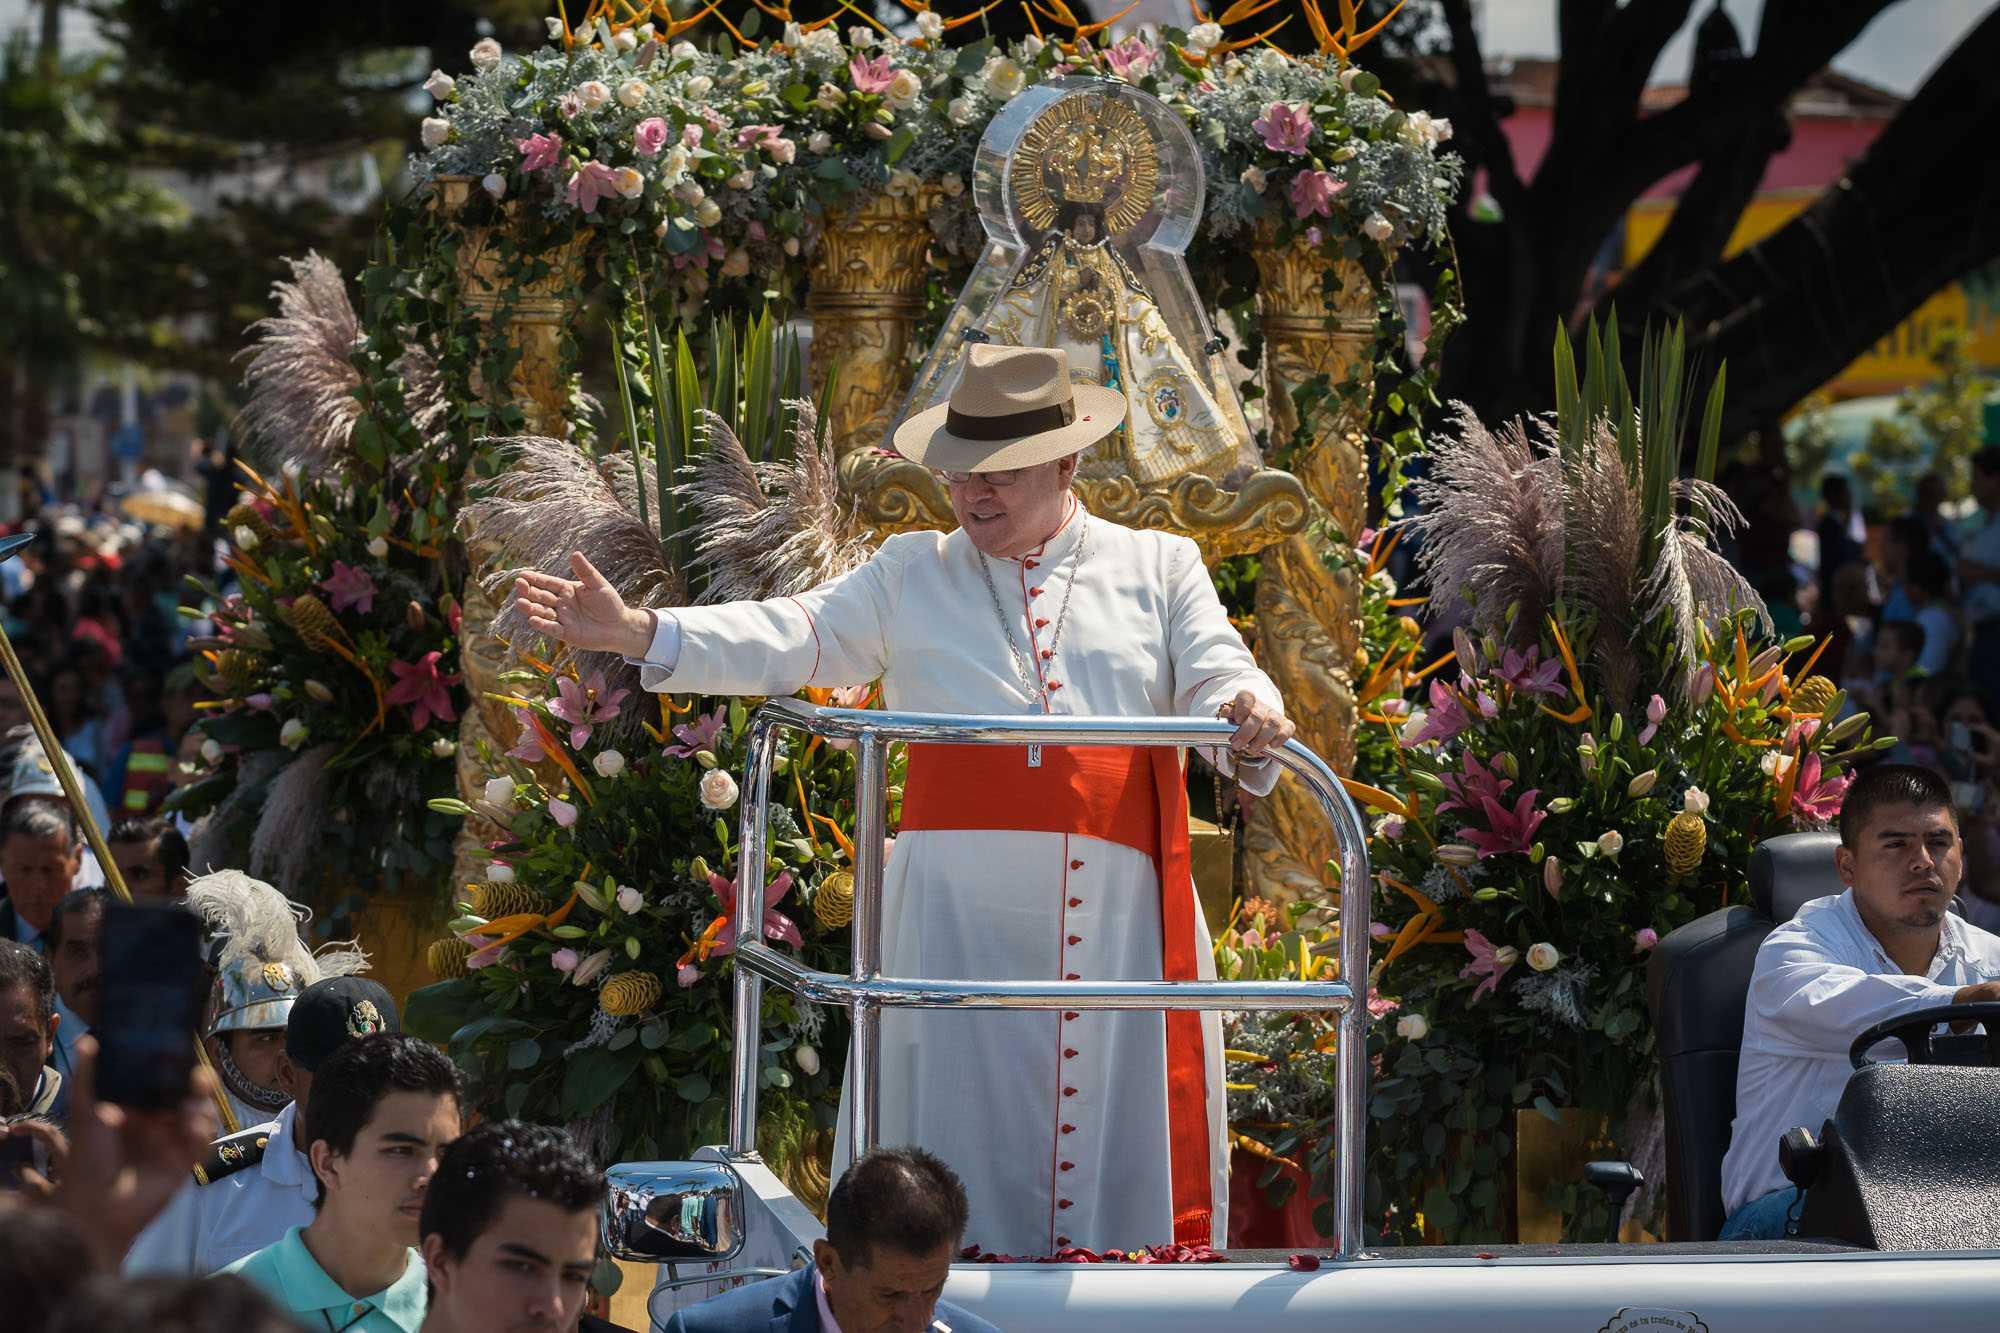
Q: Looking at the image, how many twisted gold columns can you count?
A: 3